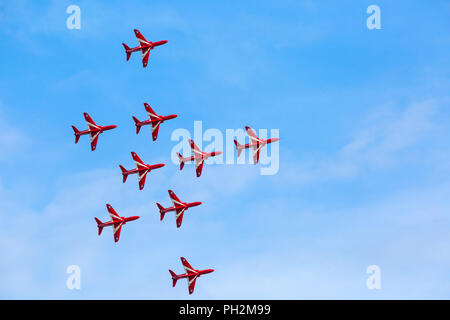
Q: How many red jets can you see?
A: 9